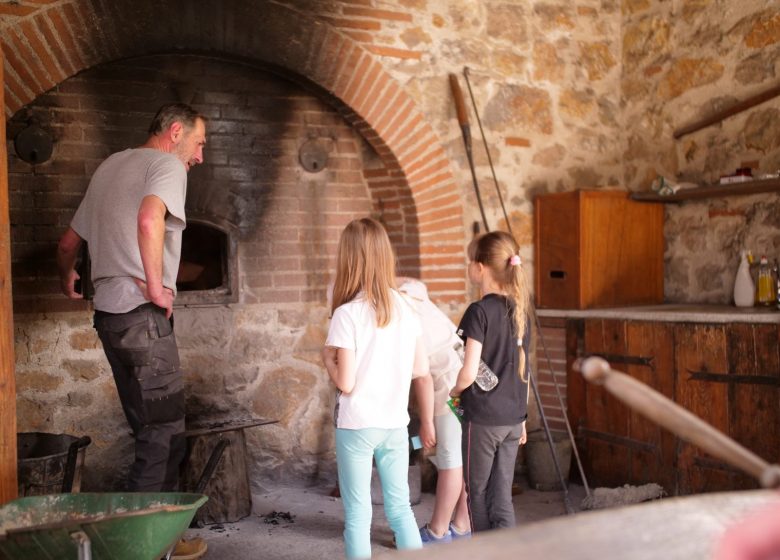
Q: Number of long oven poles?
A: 2